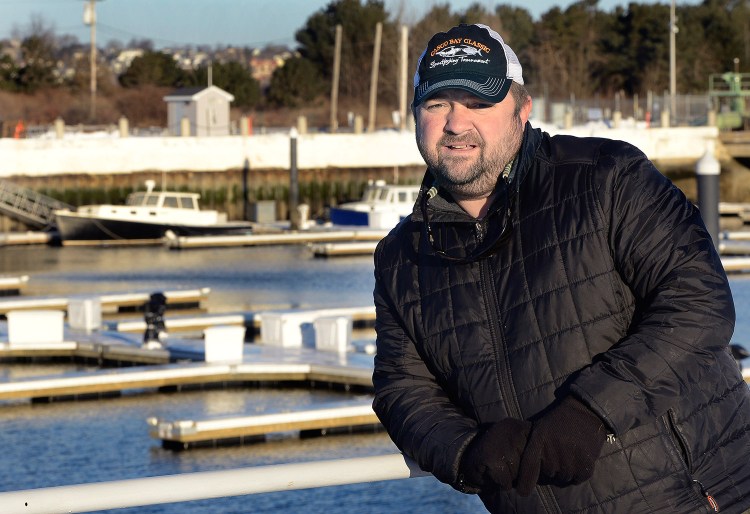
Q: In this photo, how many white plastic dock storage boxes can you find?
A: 5